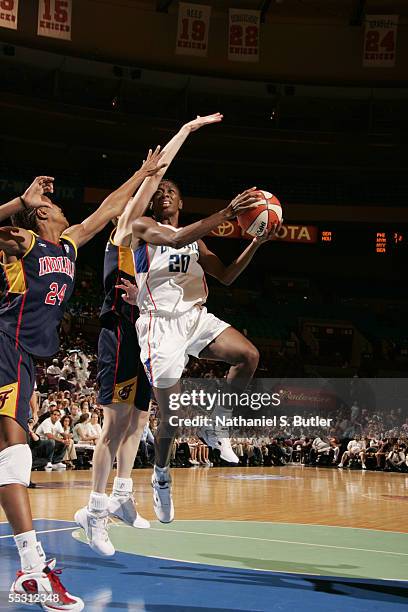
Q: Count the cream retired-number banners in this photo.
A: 5